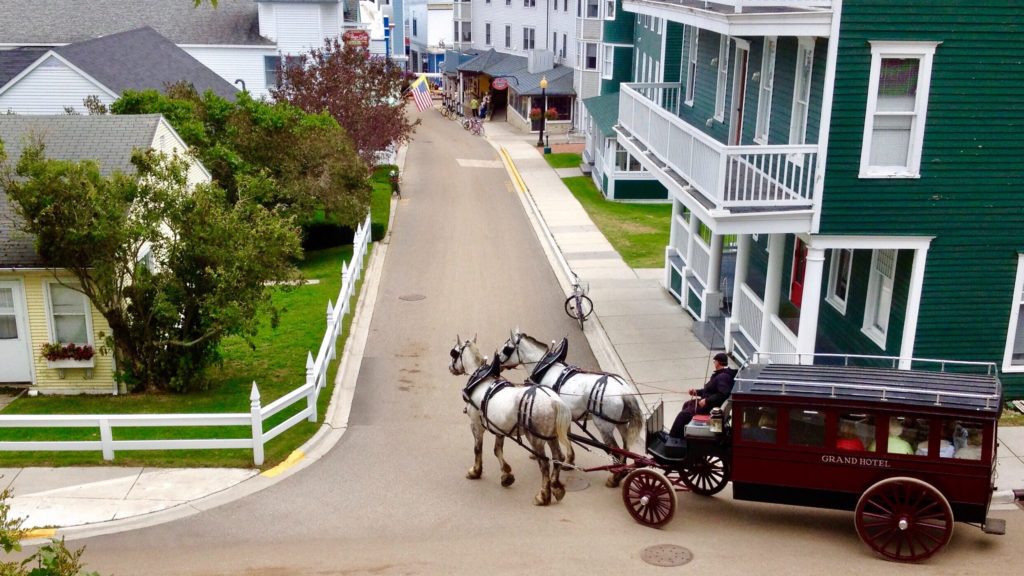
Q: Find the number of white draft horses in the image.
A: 2